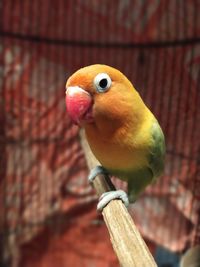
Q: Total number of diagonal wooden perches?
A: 1